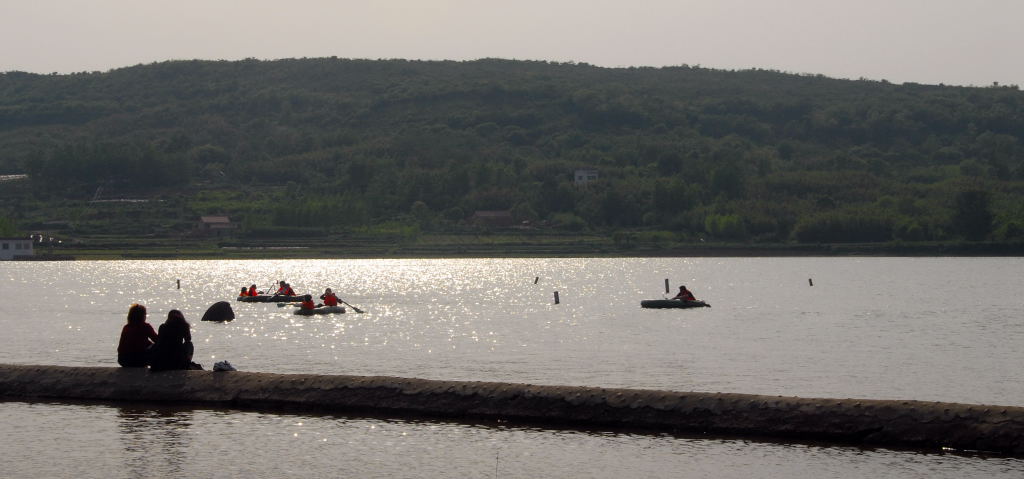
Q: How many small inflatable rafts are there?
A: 3